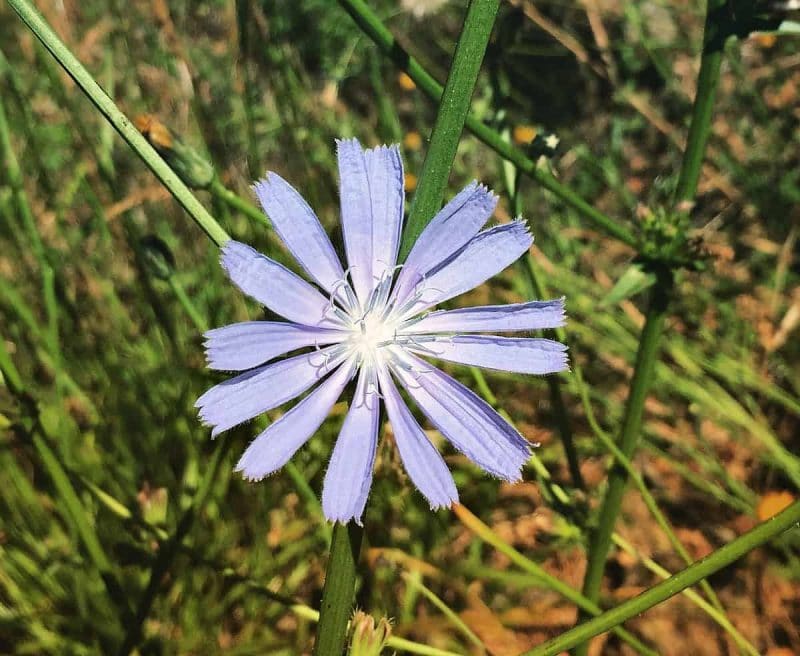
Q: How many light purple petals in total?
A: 14